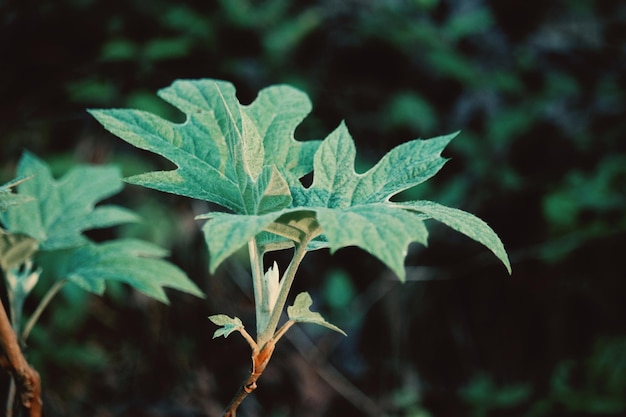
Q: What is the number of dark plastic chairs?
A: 0